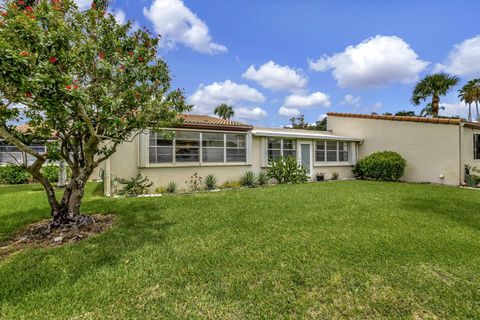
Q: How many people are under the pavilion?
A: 0